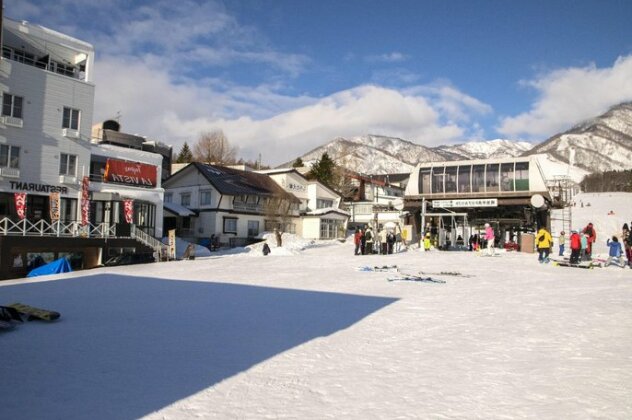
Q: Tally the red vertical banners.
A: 3